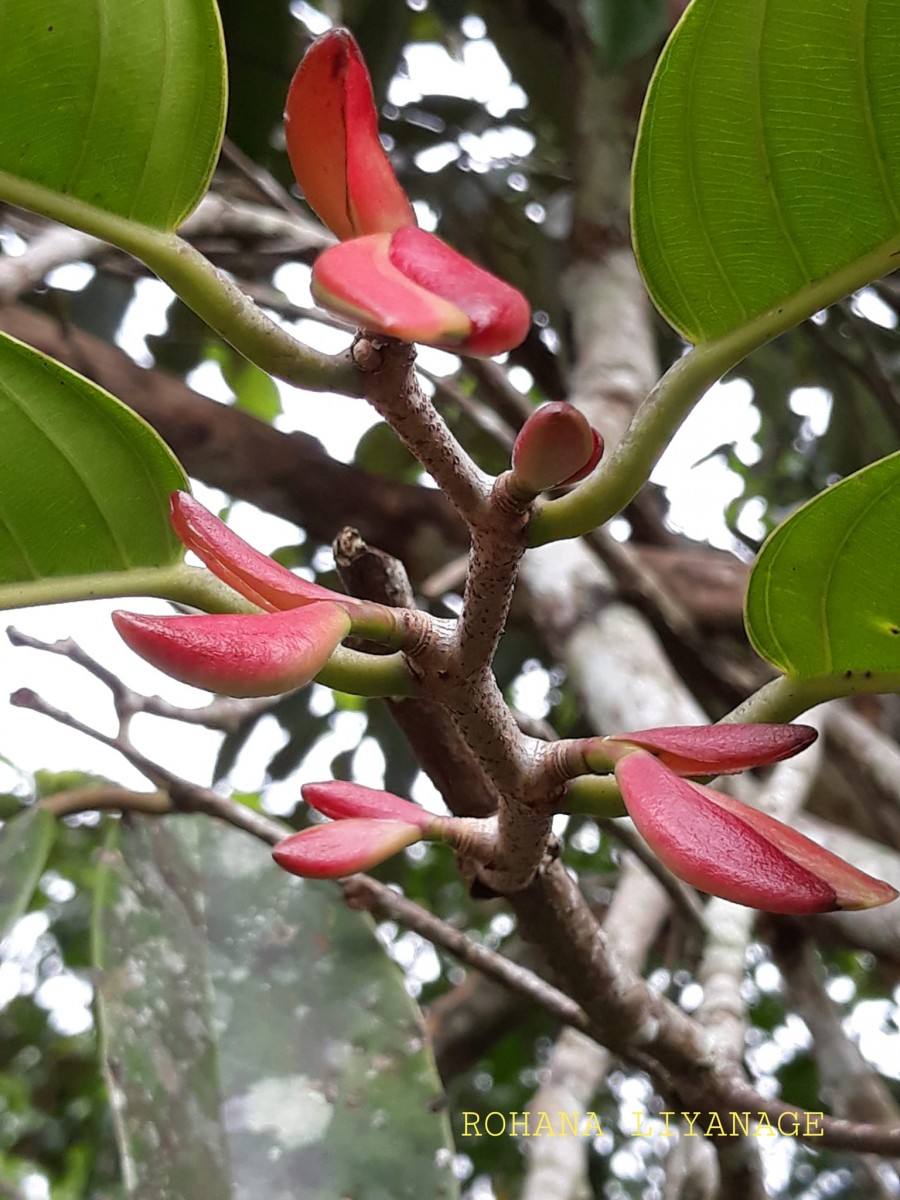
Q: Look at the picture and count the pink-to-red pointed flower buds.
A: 10